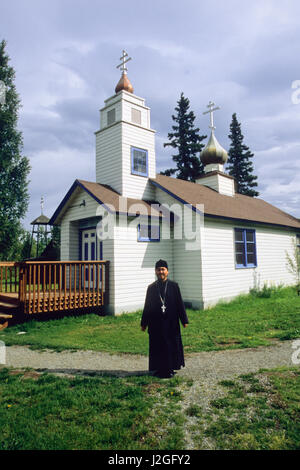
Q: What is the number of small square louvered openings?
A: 2